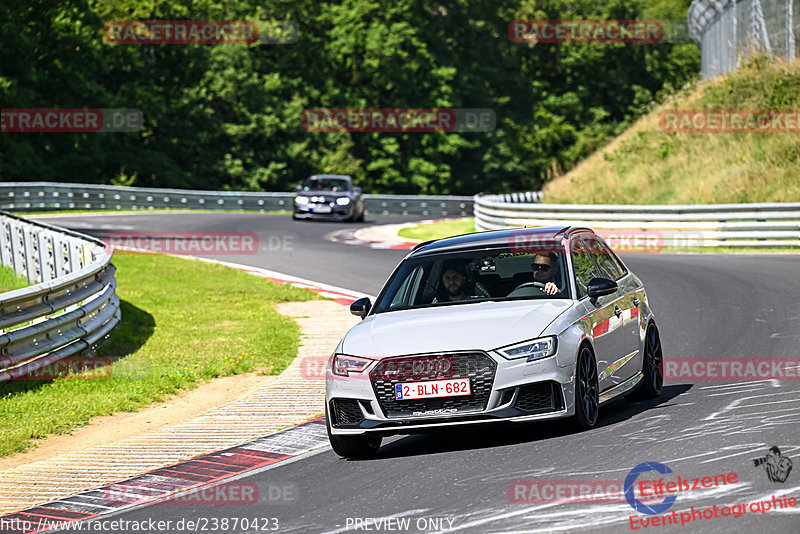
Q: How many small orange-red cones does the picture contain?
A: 0